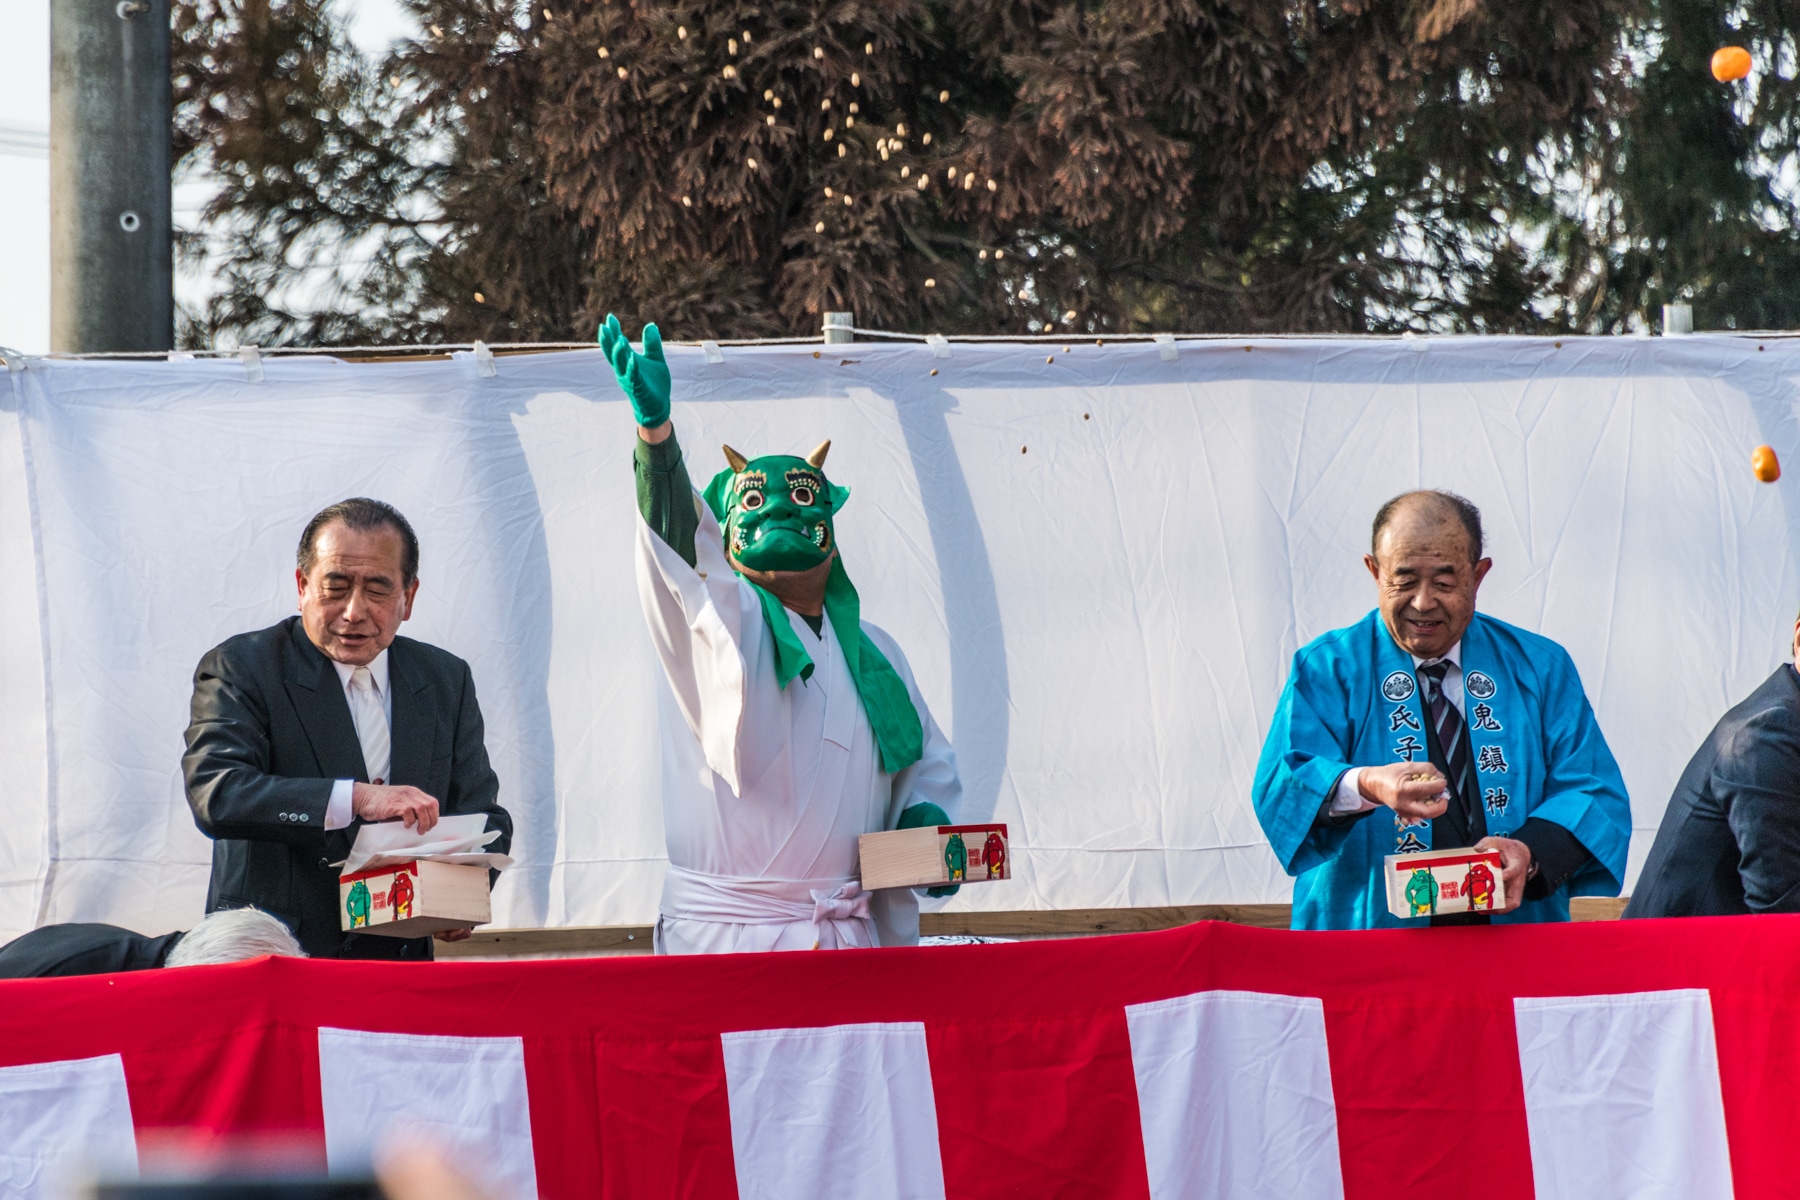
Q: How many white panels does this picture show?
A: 5